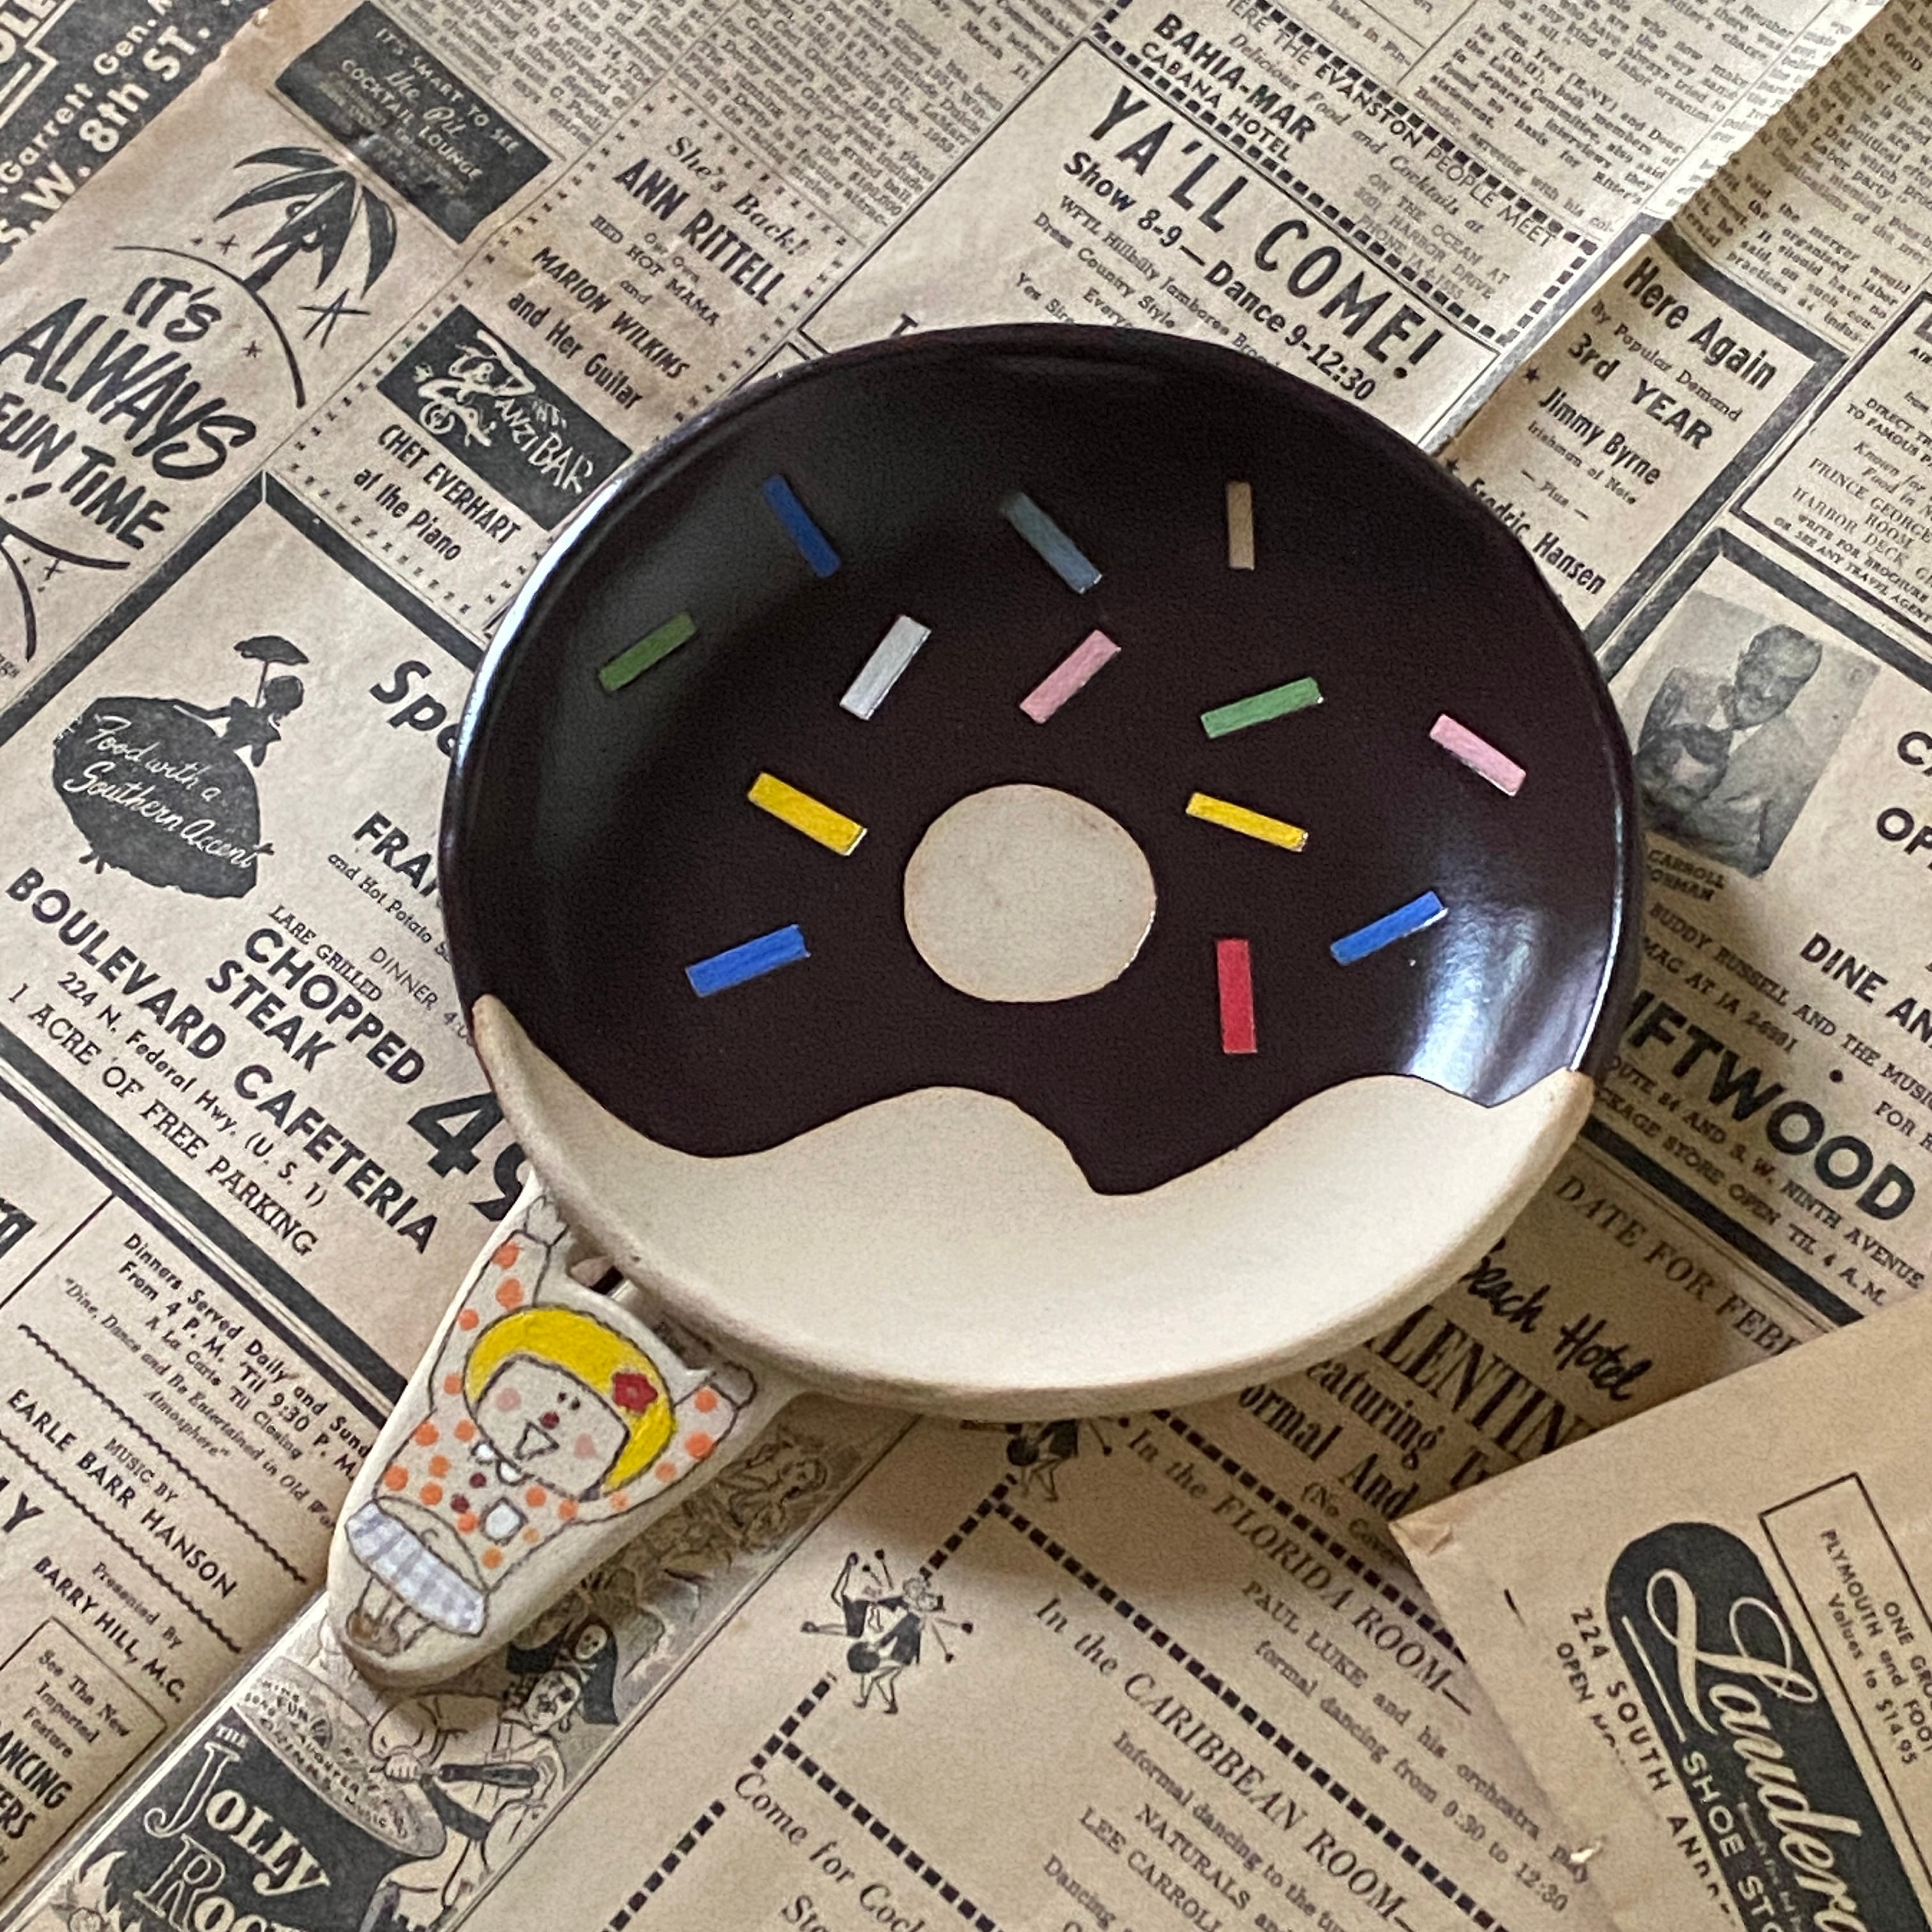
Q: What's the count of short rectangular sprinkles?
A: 13